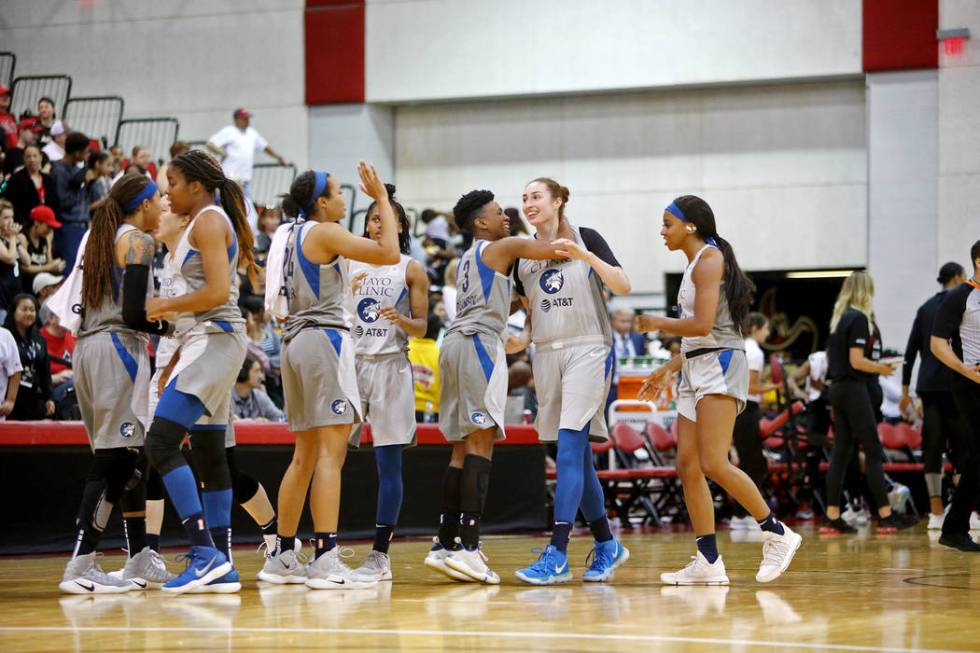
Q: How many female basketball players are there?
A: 8